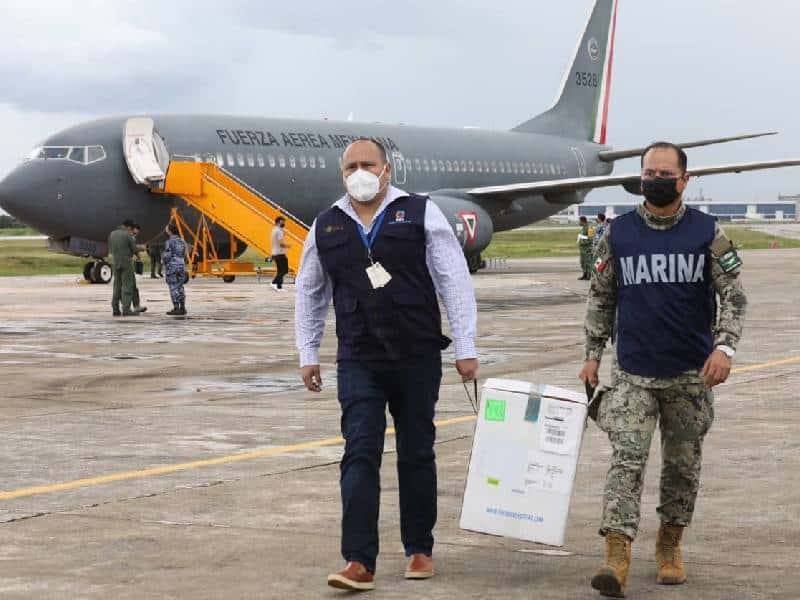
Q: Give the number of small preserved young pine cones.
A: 0